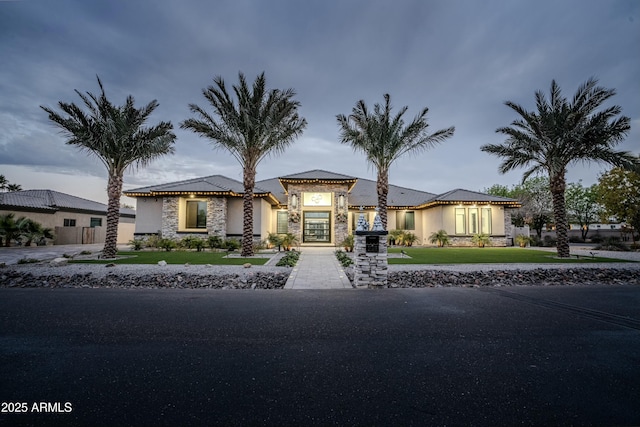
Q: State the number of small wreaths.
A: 2